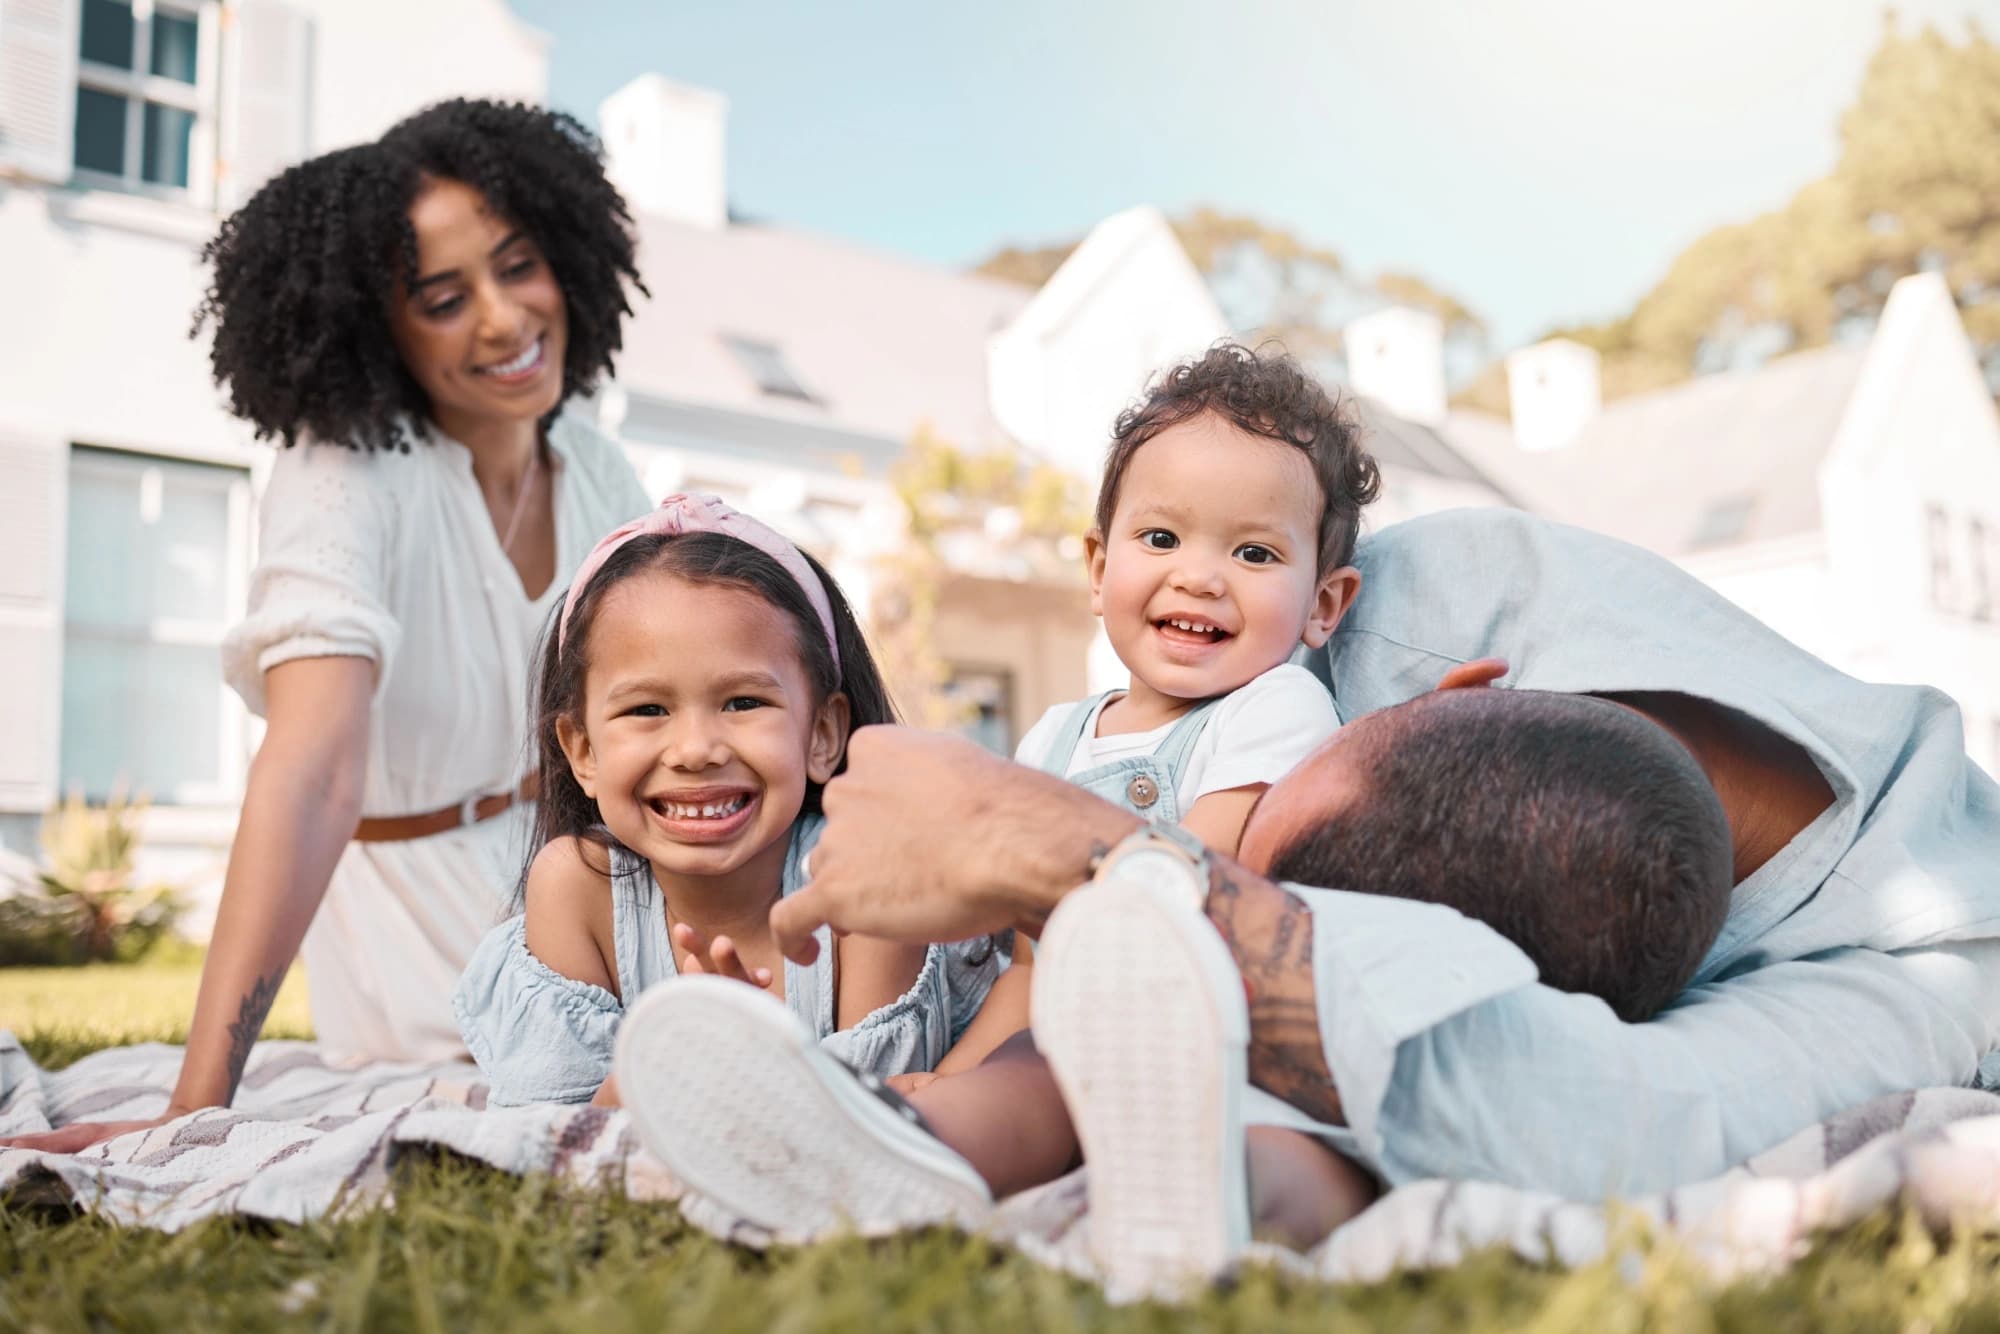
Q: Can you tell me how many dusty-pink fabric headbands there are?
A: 1